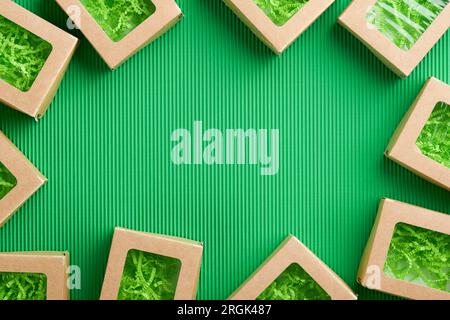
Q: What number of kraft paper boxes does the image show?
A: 10